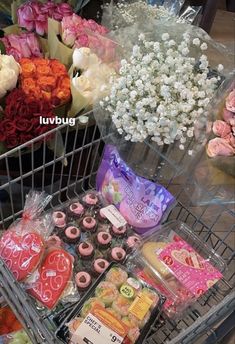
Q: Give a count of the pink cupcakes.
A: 14